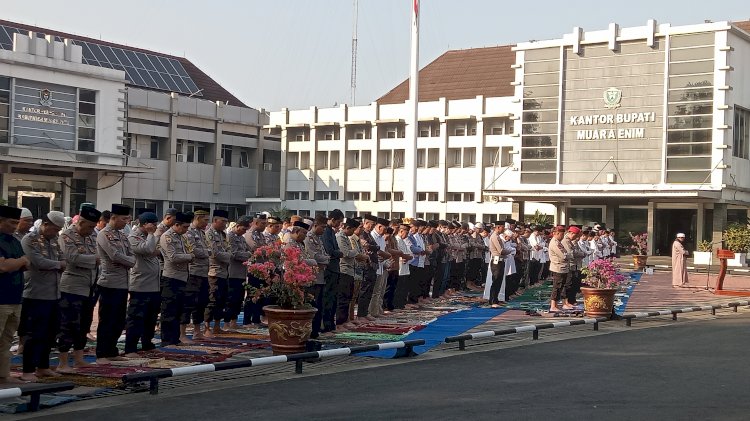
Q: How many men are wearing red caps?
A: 2